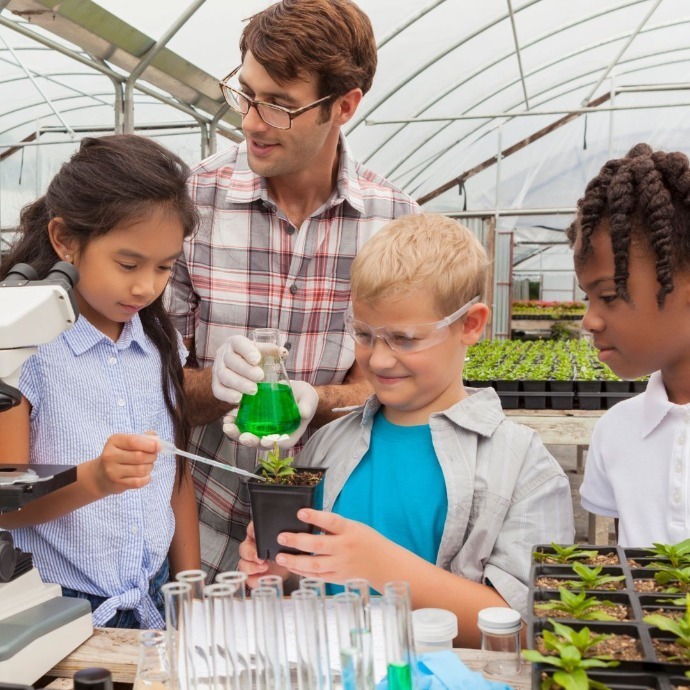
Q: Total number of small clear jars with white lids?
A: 2